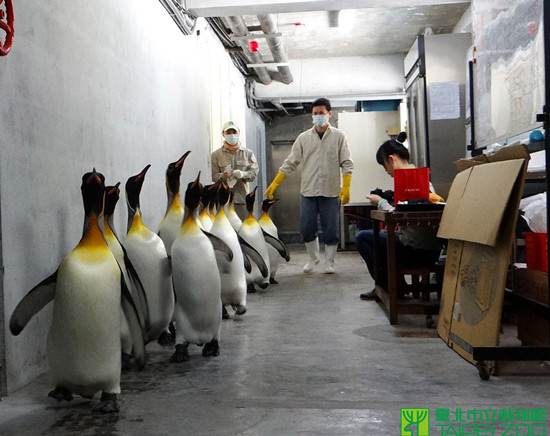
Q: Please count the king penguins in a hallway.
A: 11